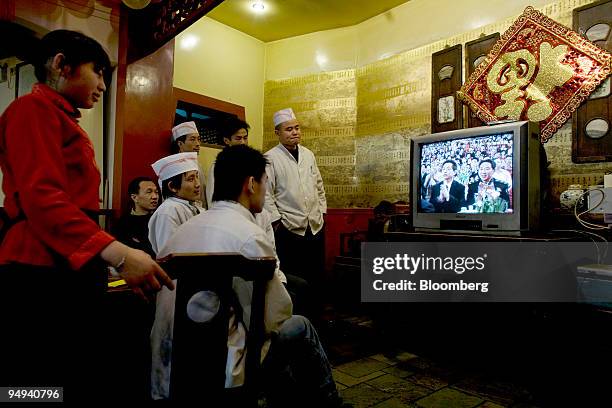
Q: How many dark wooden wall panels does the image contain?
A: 3